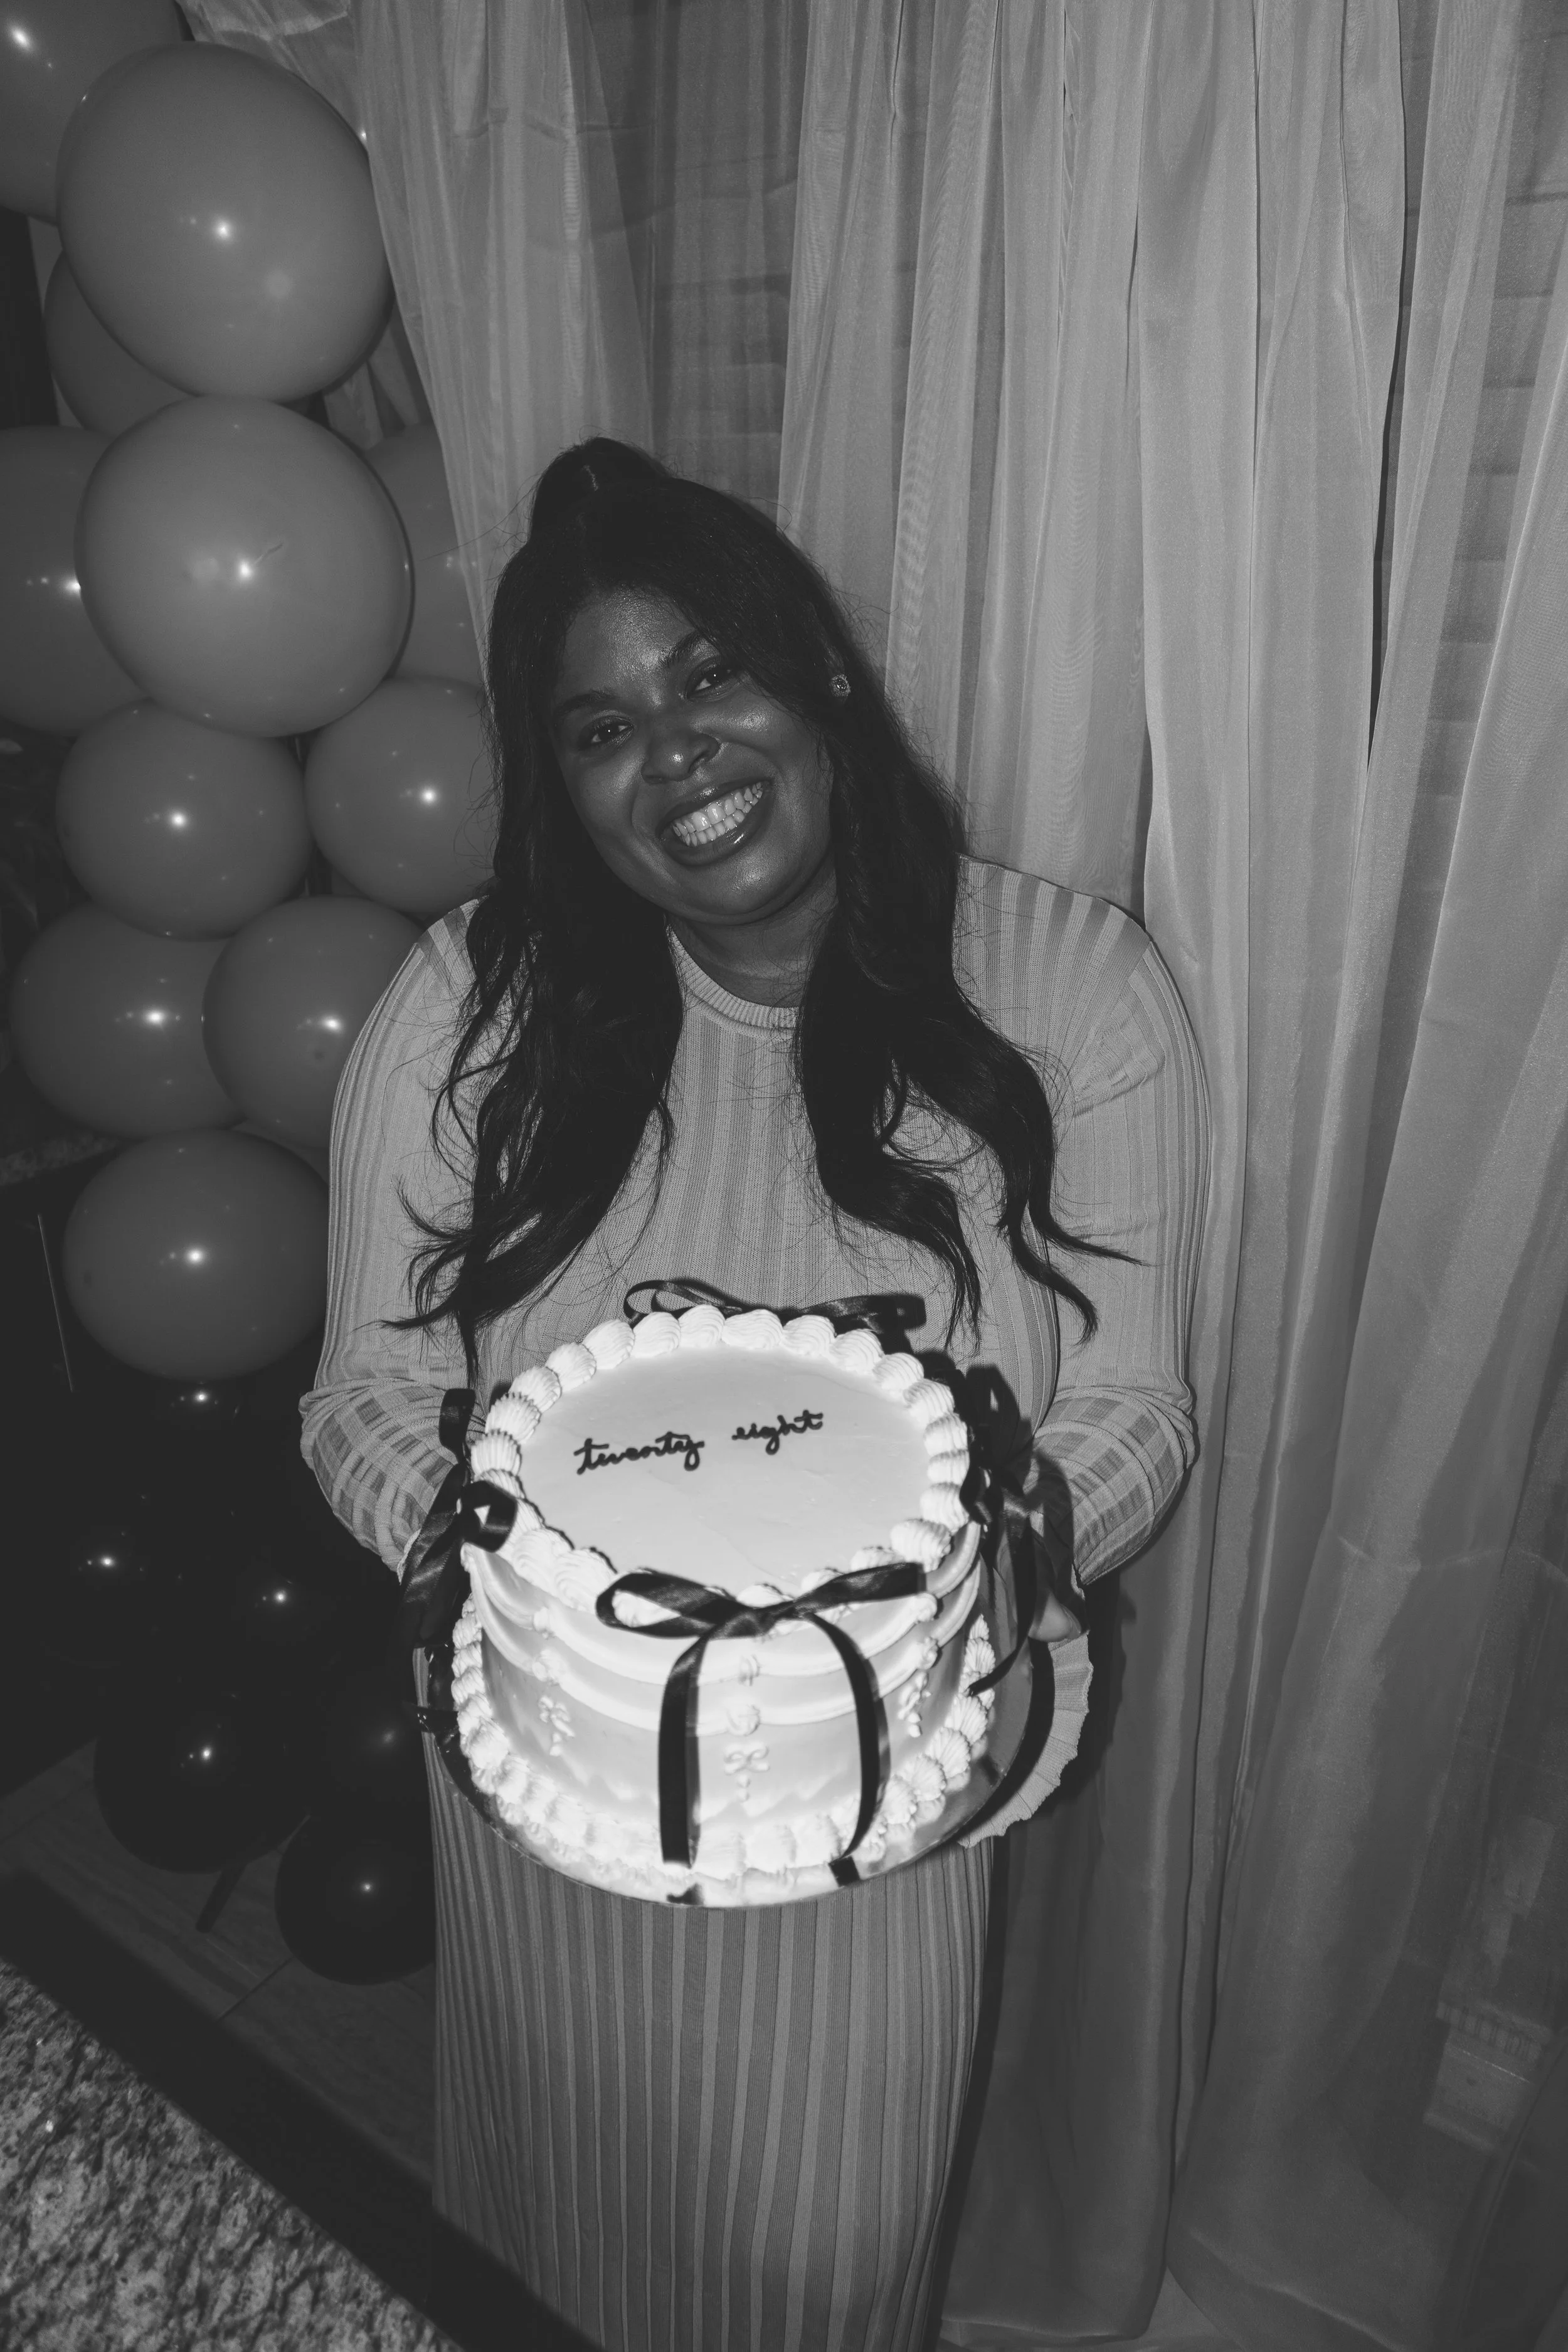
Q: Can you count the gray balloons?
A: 11